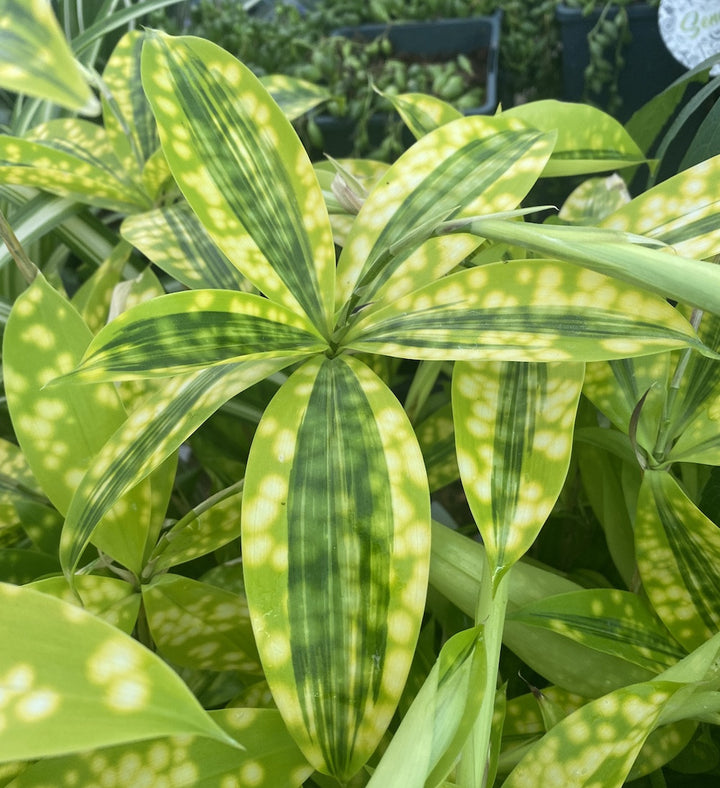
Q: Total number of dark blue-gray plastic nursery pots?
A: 2